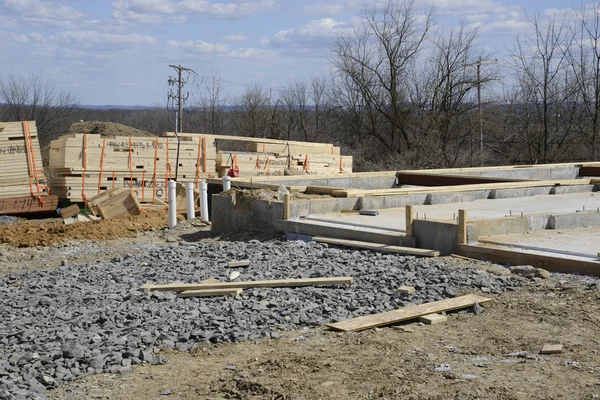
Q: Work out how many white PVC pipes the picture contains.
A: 4